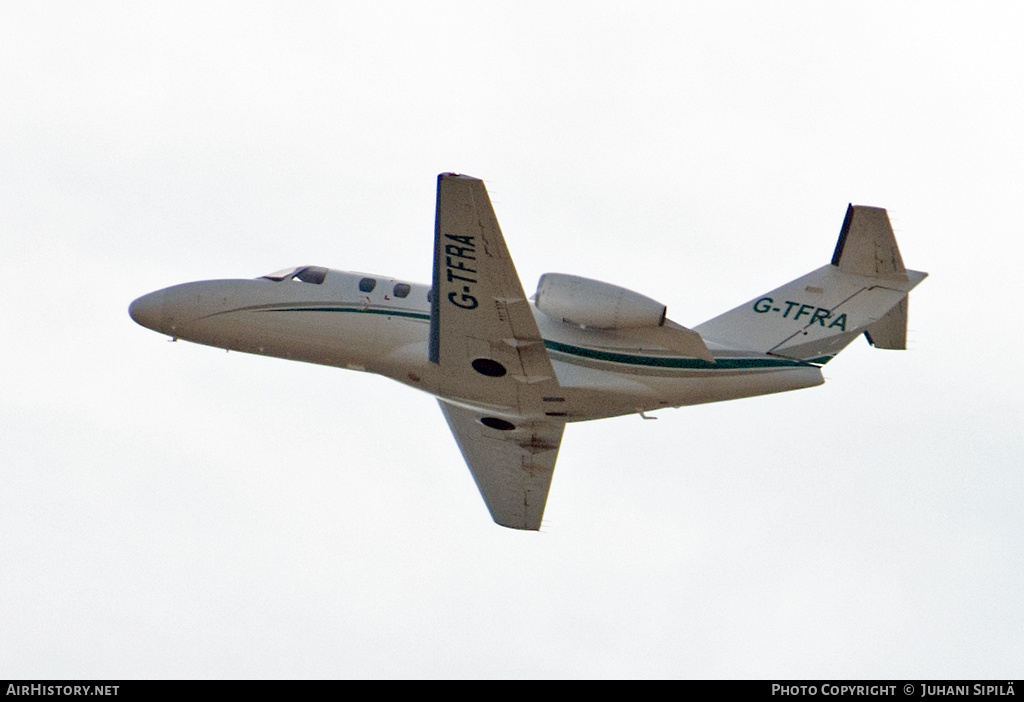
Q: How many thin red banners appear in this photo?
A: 0